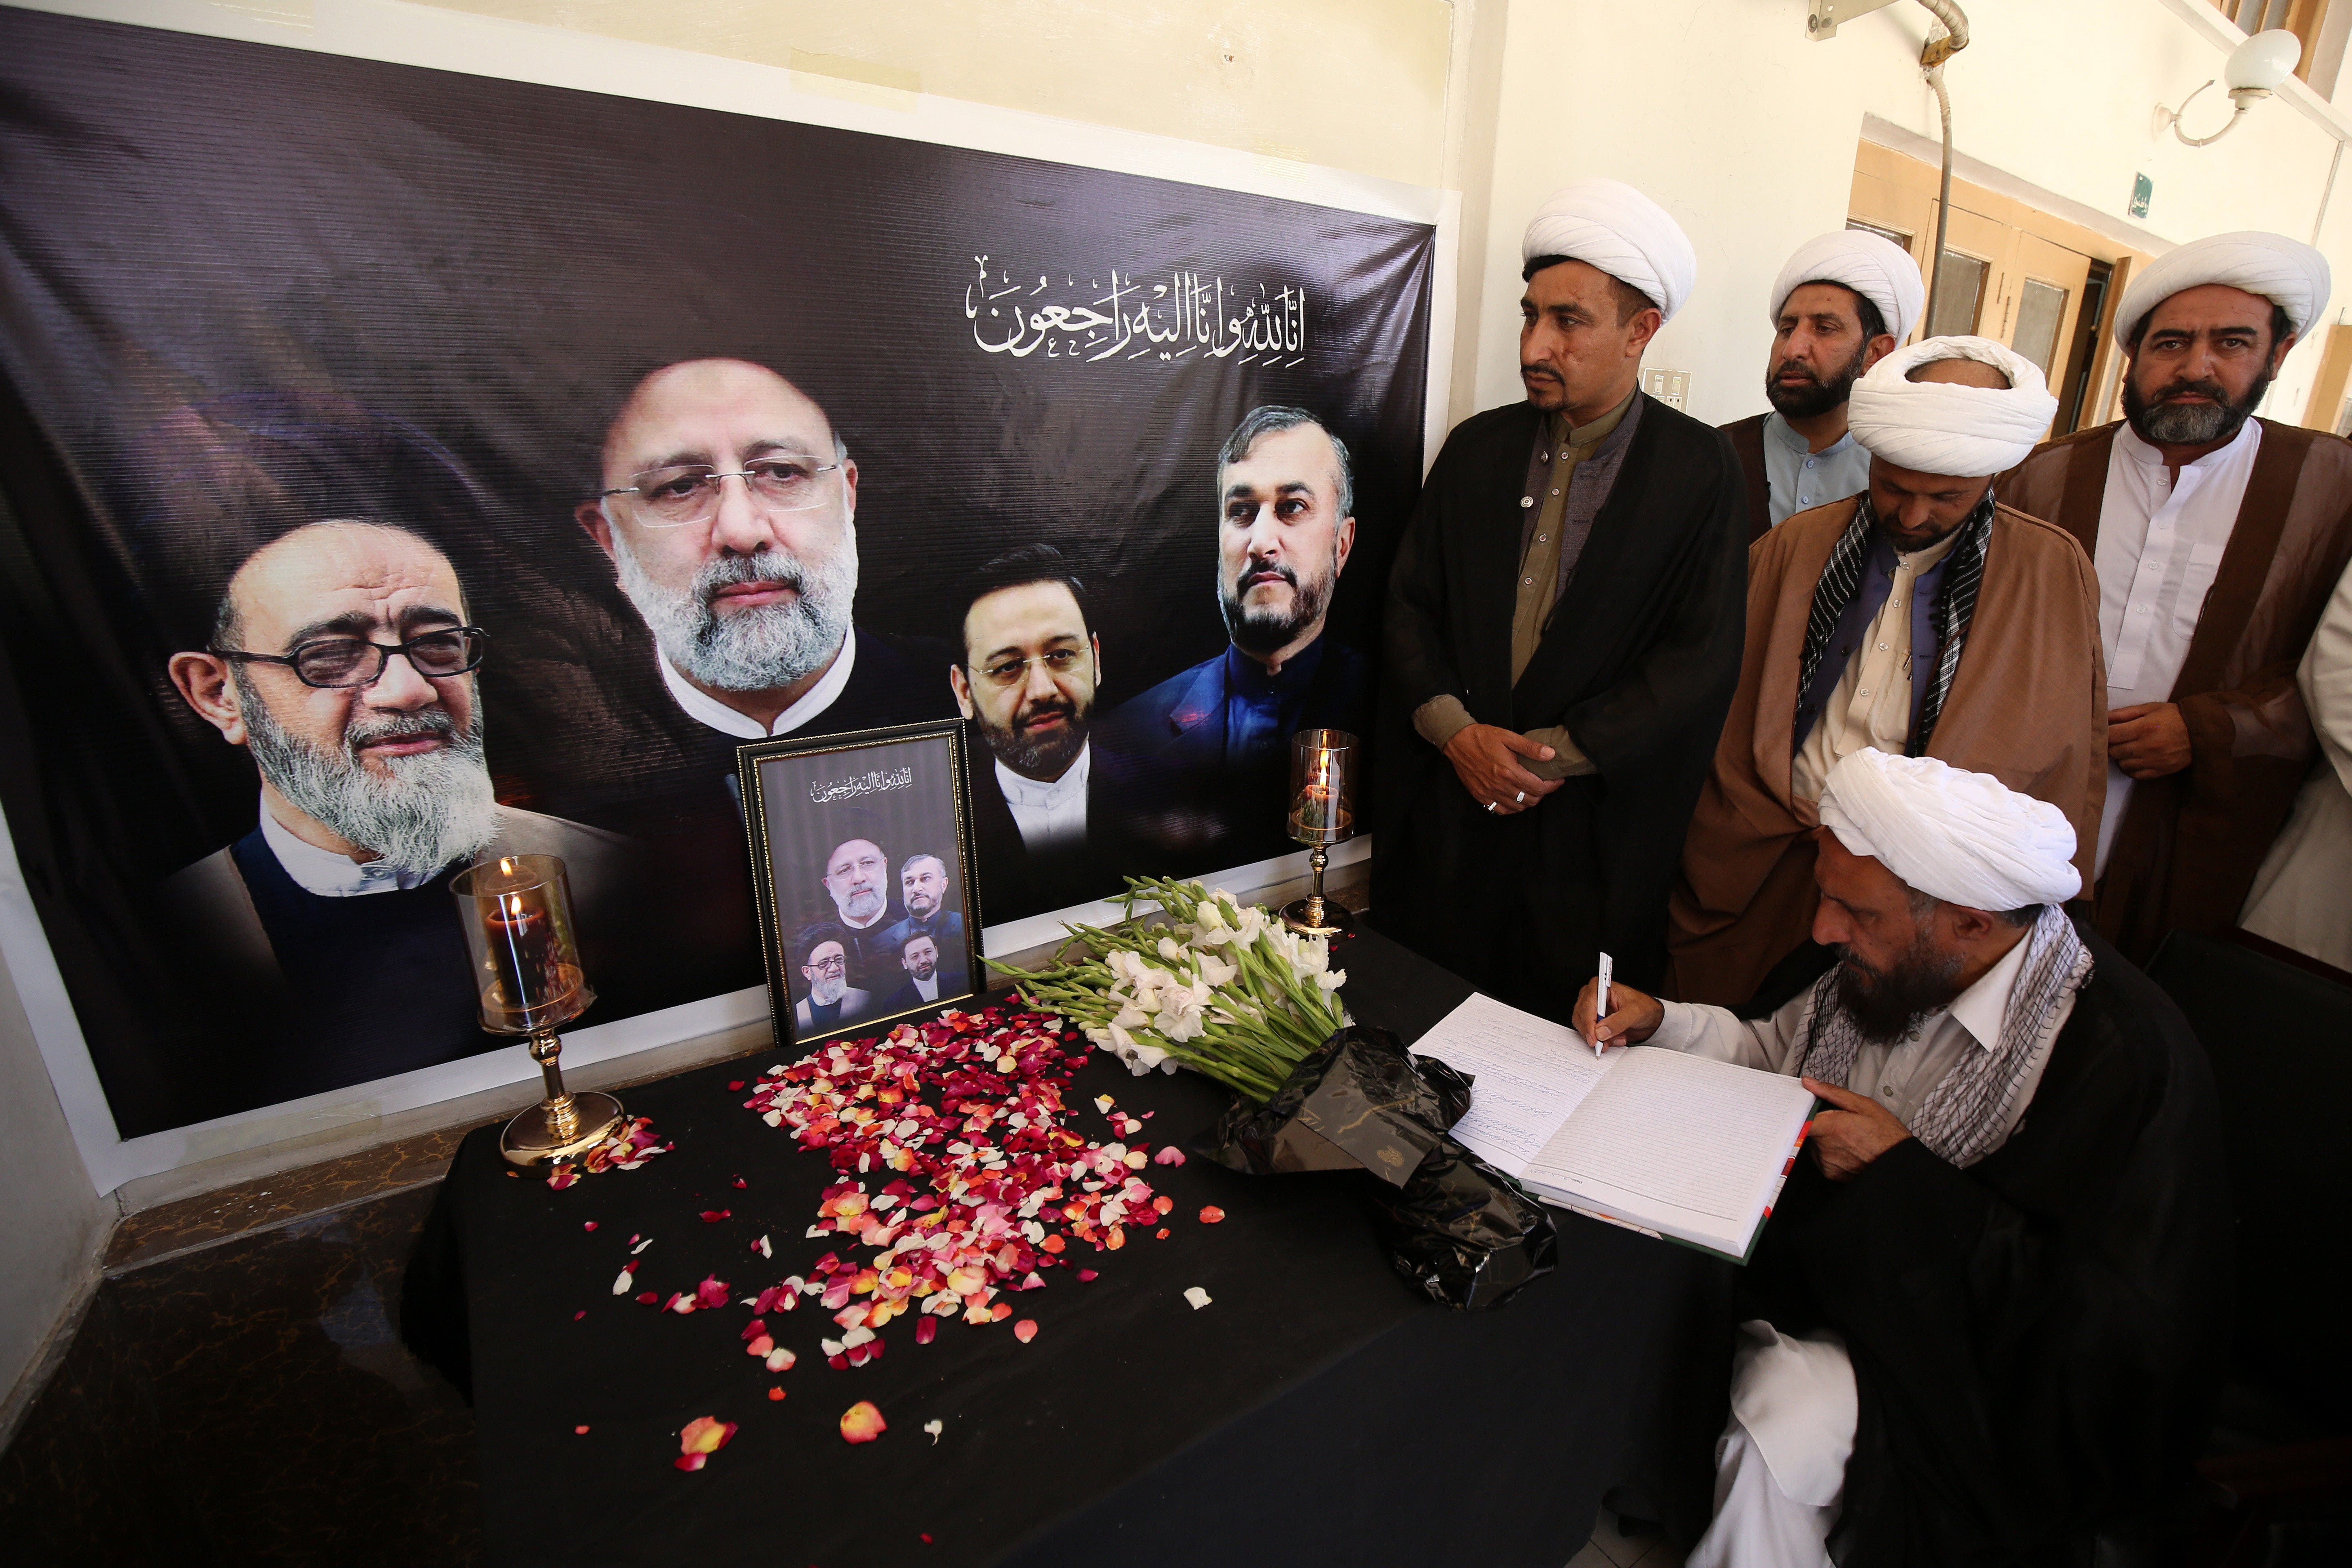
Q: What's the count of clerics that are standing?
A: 4